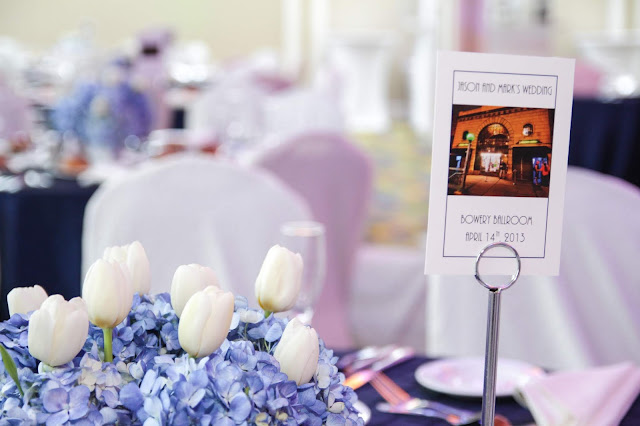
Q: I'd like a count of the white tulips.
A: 8